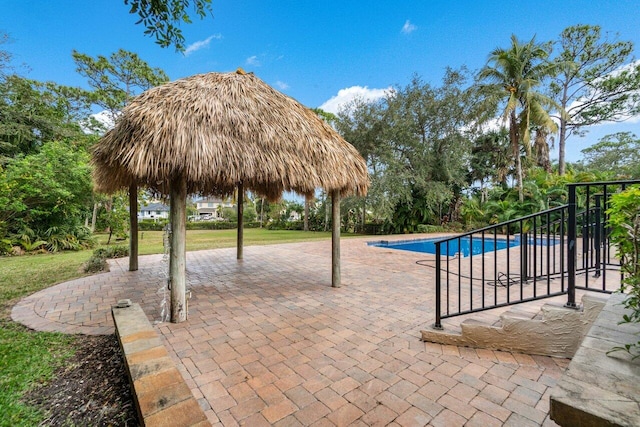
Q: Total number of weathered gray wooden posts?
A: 4